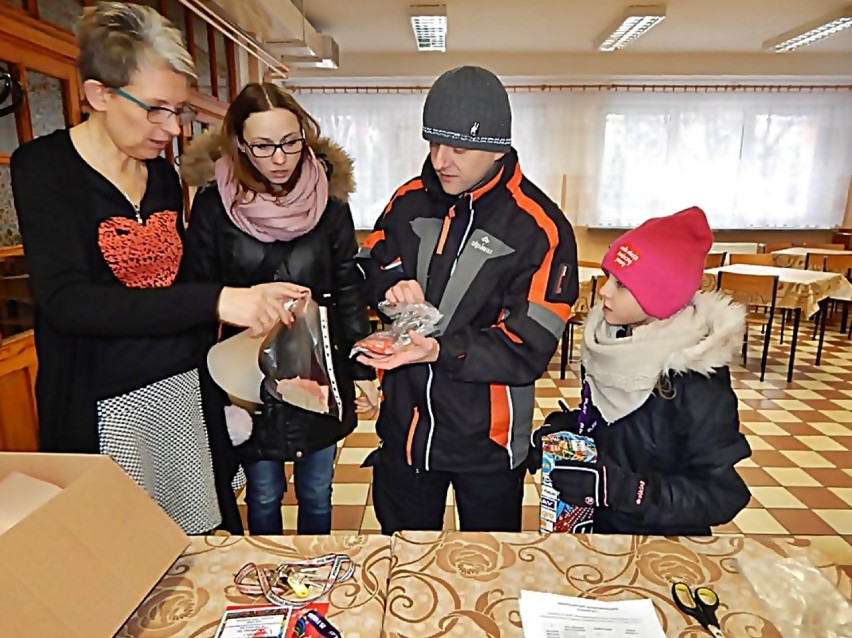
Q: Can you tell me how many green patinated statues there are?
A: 0